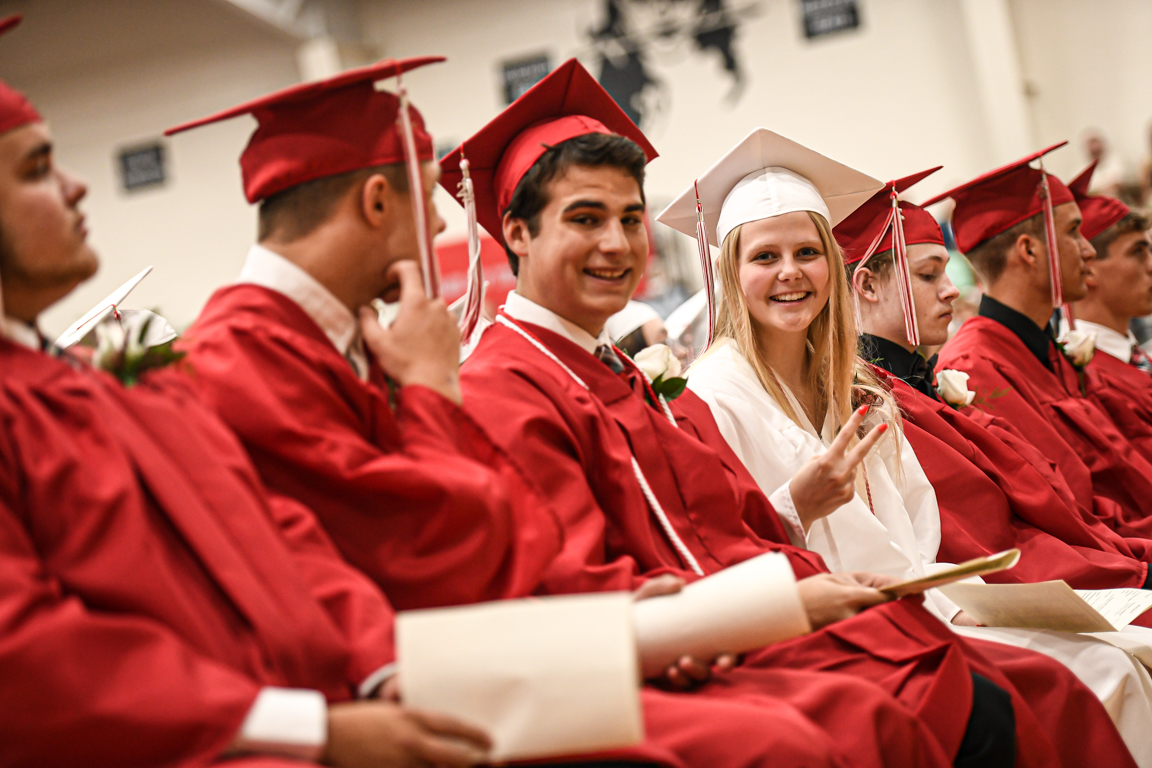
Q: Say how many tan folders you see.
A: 4